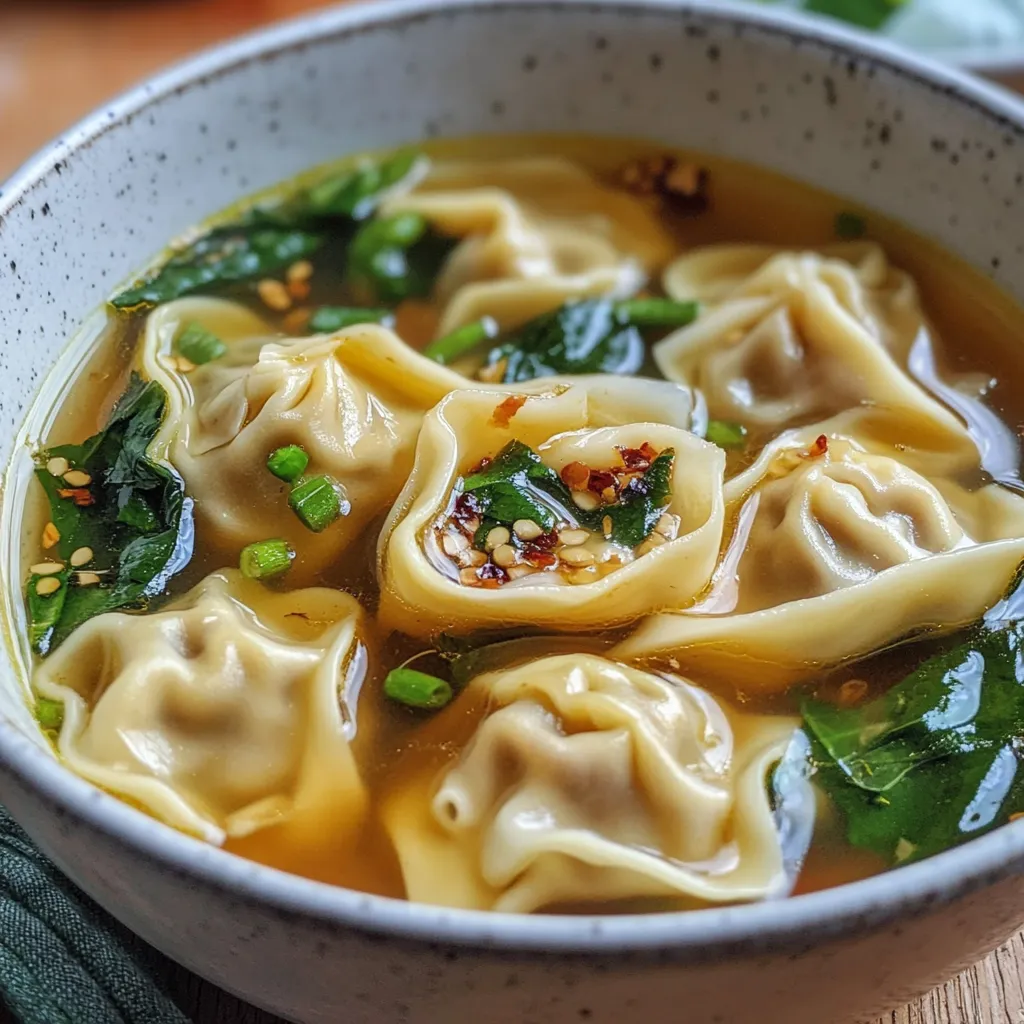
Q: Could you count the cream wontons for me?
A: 7